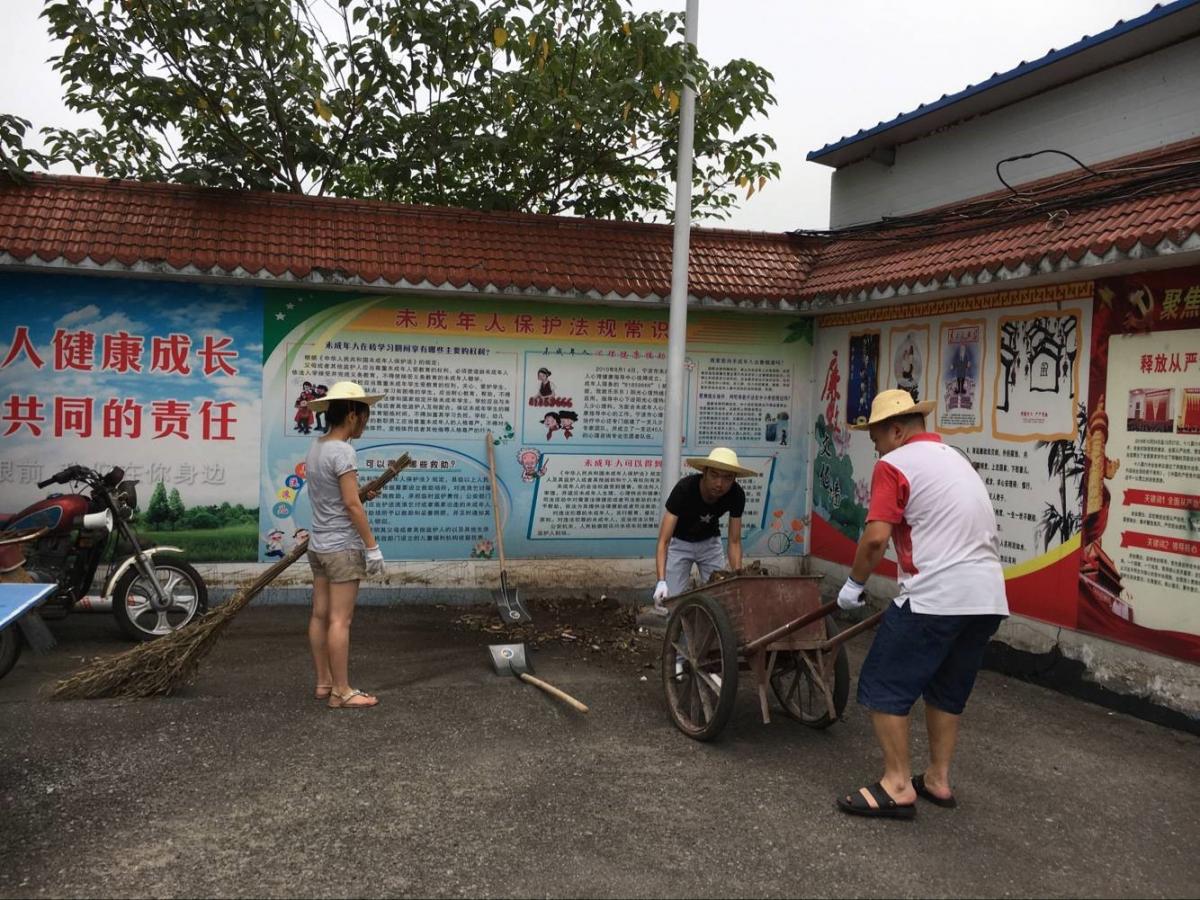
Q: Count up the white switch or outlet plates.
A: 0